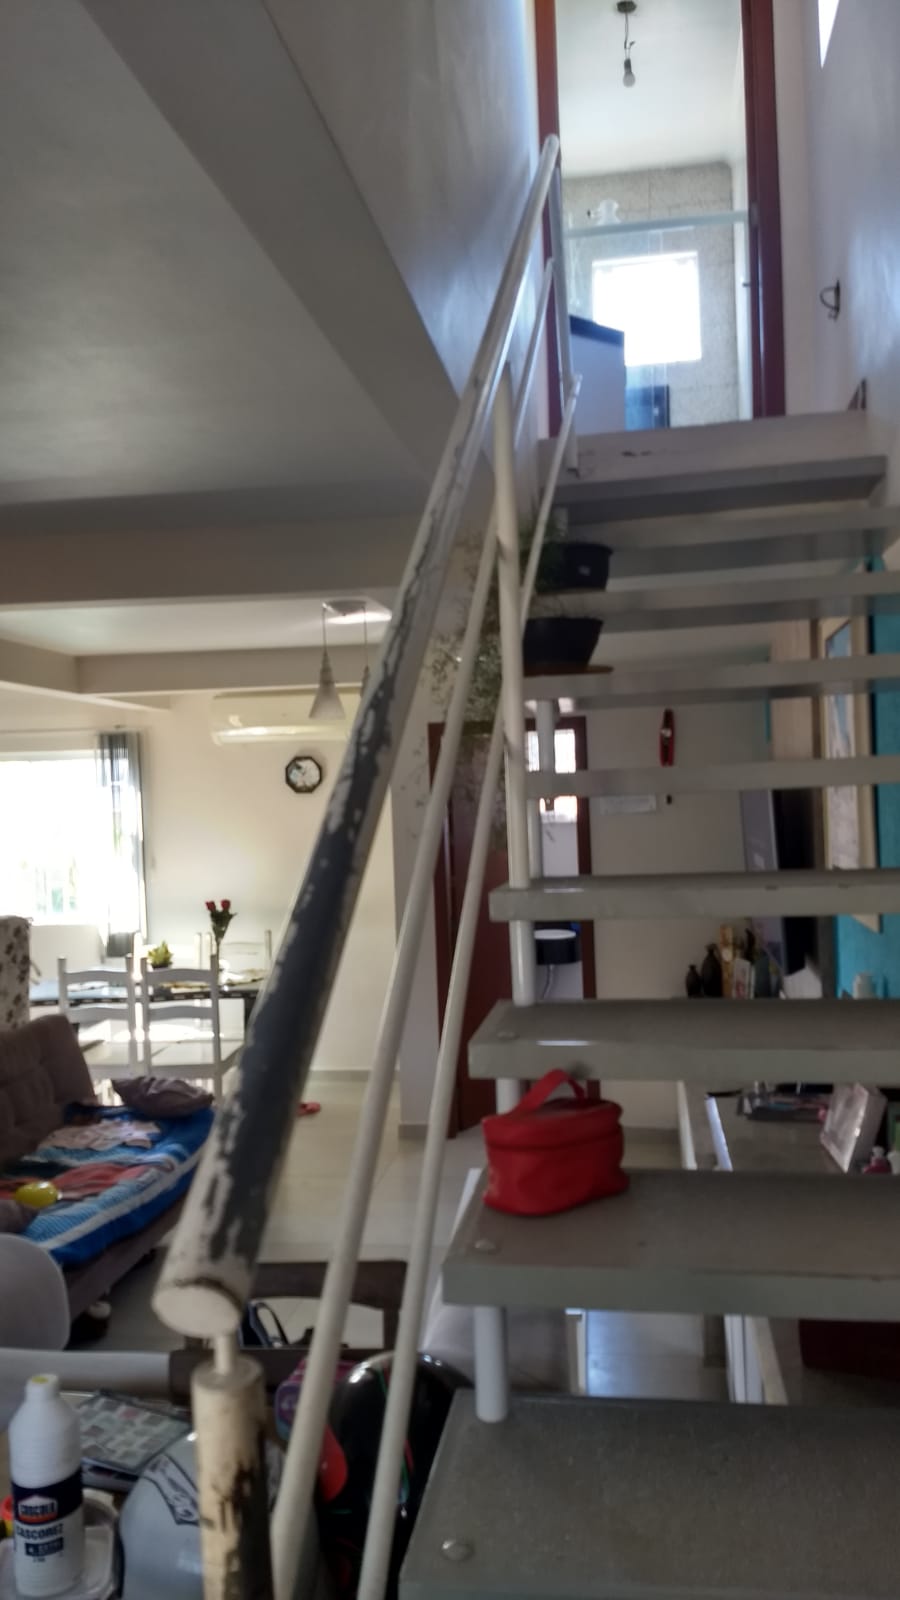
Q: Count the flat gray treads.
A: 9